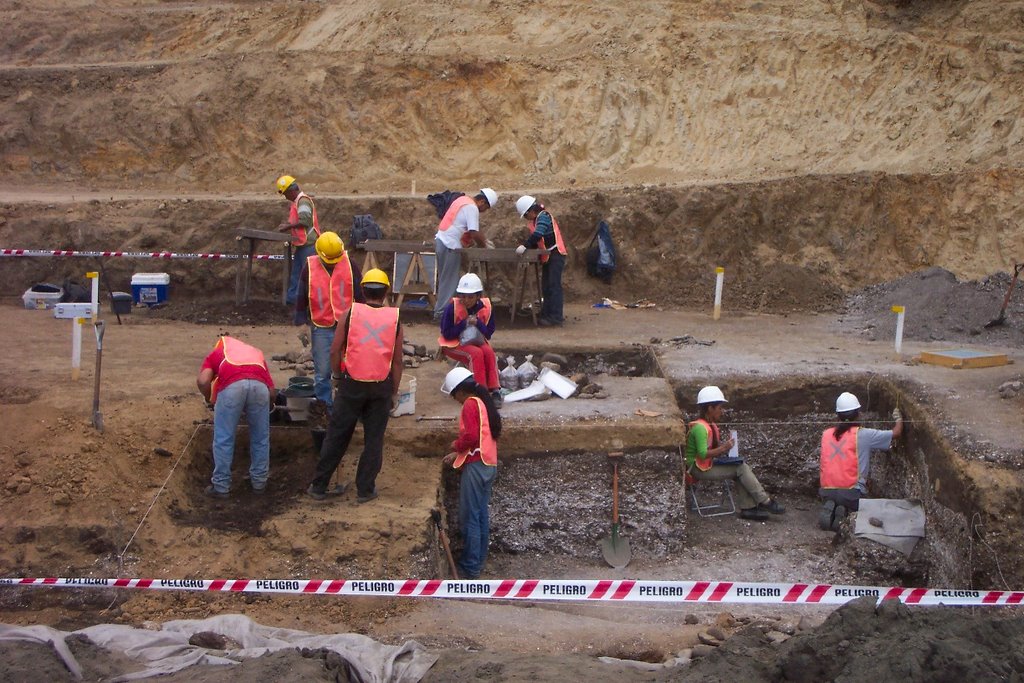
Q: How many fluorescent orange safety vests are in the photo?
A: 10